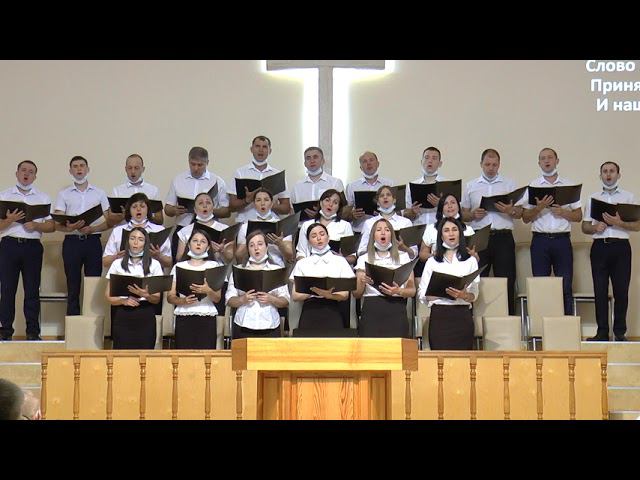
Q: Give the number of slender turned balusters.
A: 14